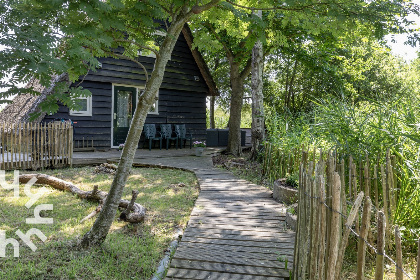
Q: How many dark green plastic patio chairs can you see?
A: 3